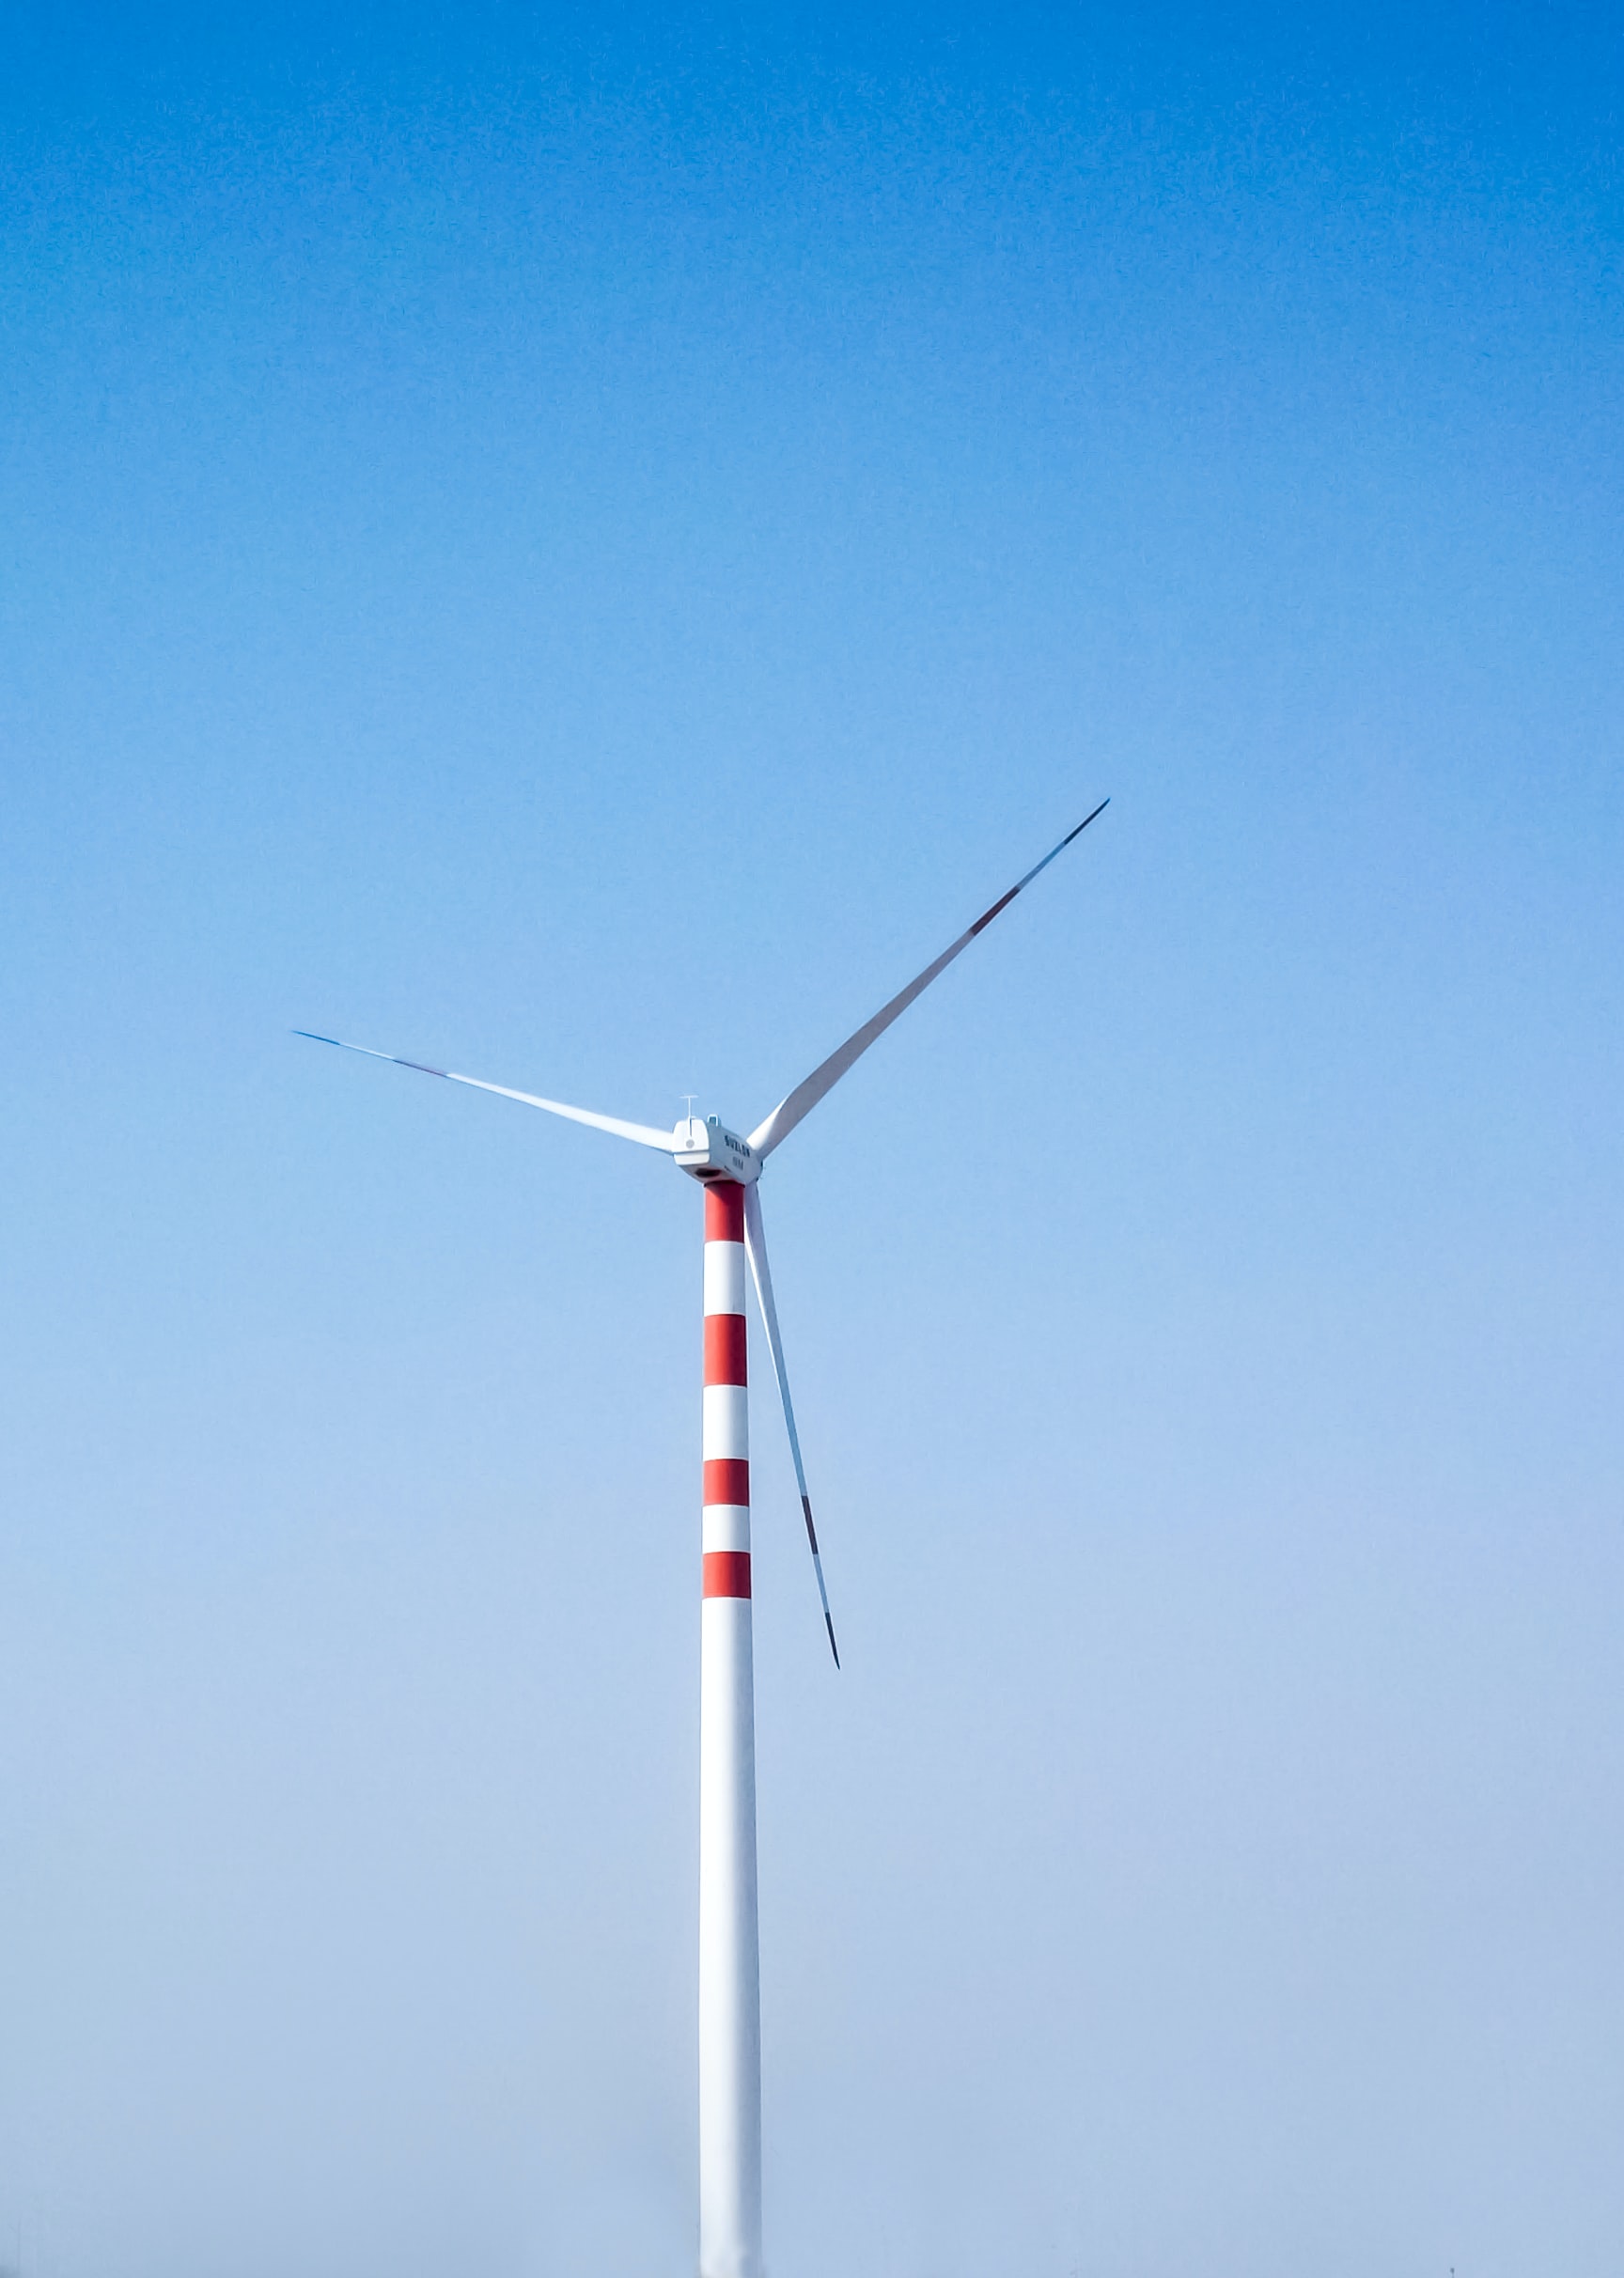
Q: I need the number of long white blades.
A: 3